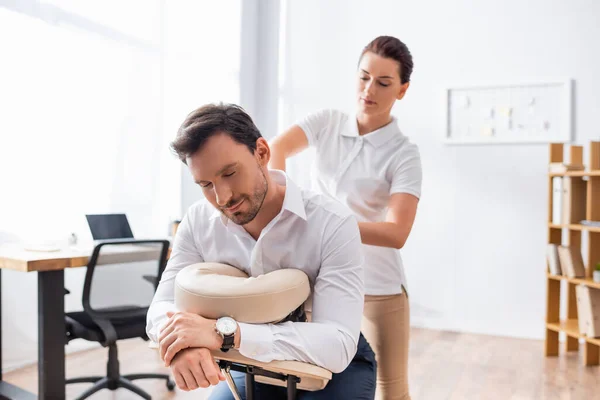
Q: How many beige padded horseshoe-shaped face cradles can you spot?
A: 1